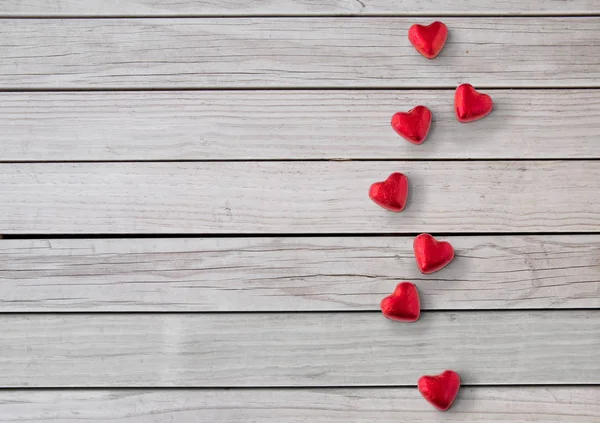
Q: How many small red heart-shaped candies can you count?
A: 7